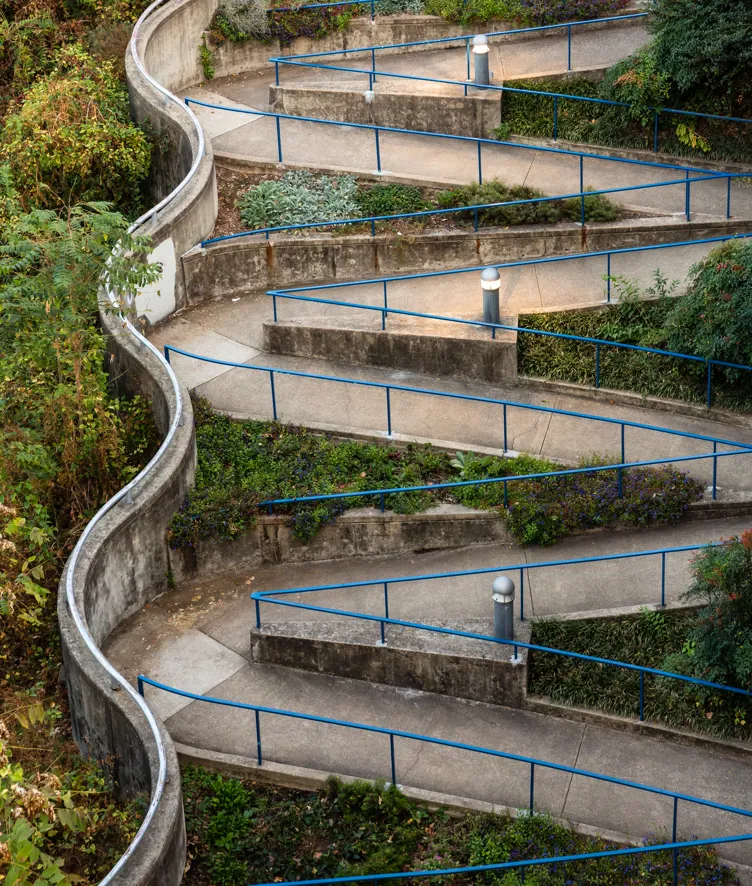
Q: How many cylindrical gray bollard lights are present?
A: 3